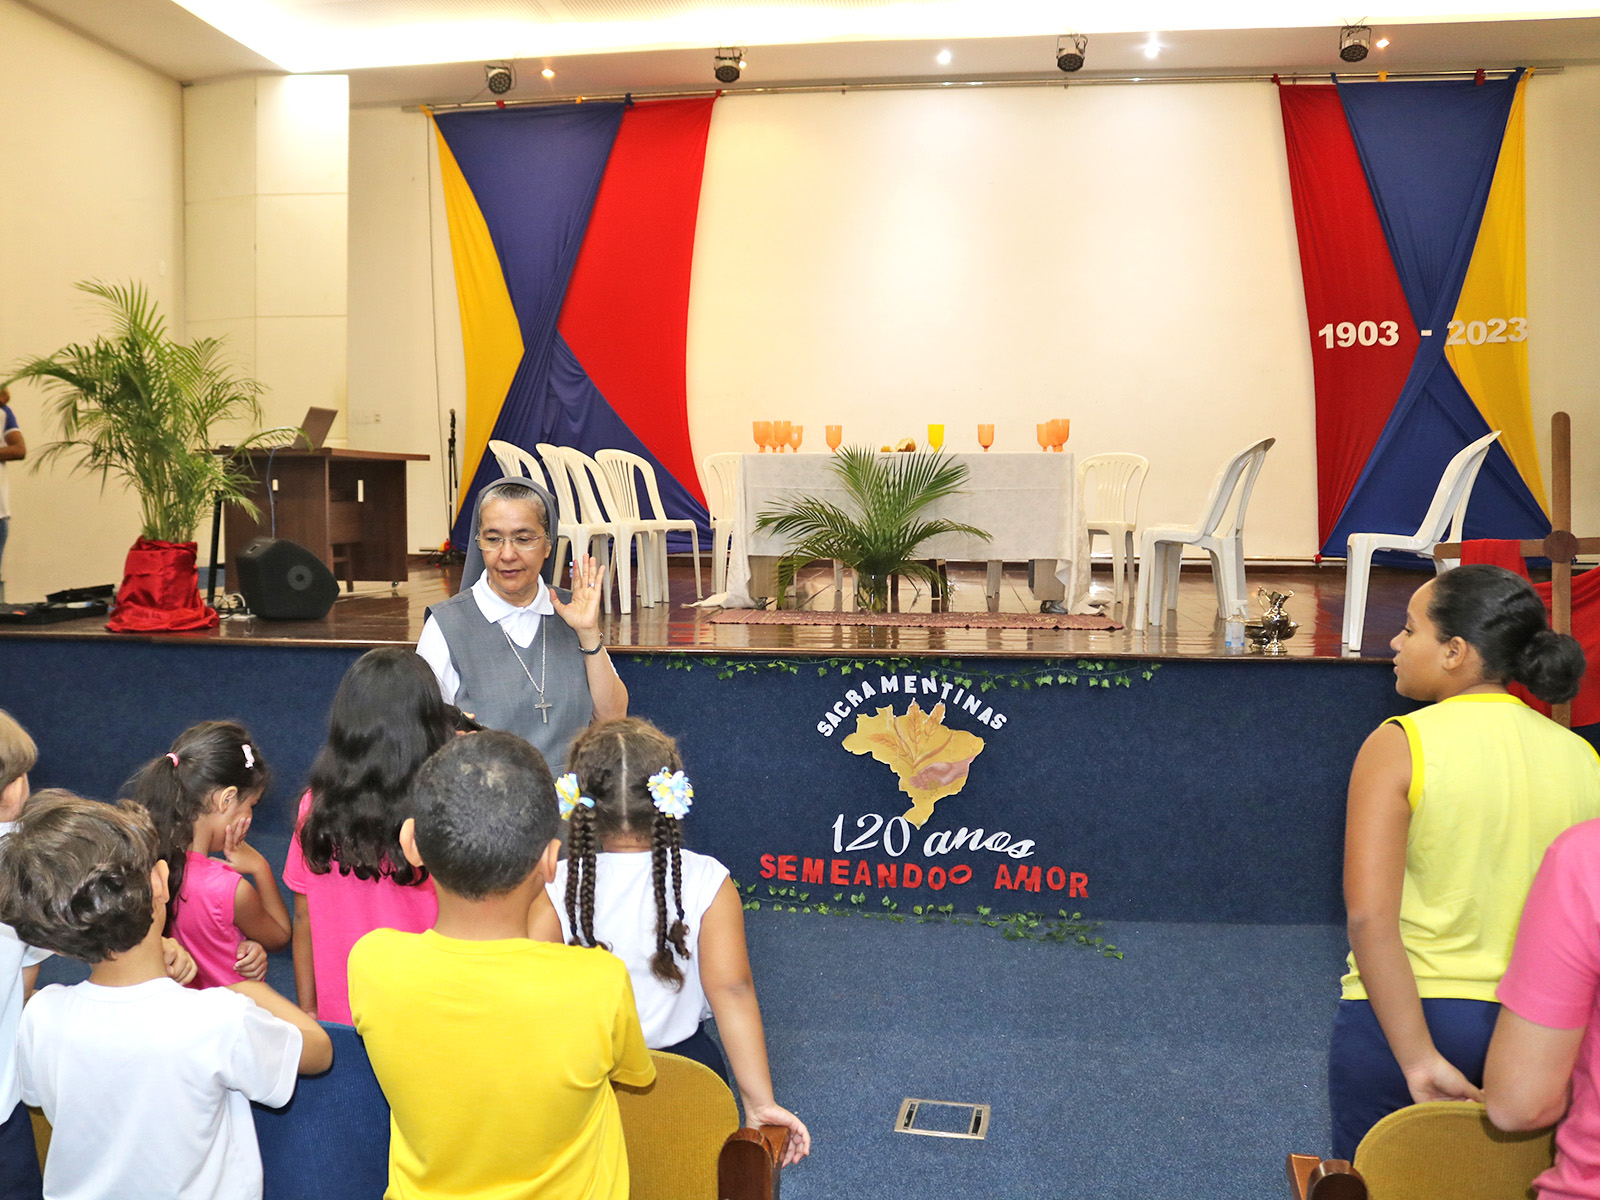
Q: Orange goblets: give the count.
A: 9